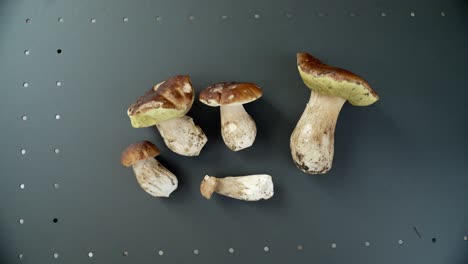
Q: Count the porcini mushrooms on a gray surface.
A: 5